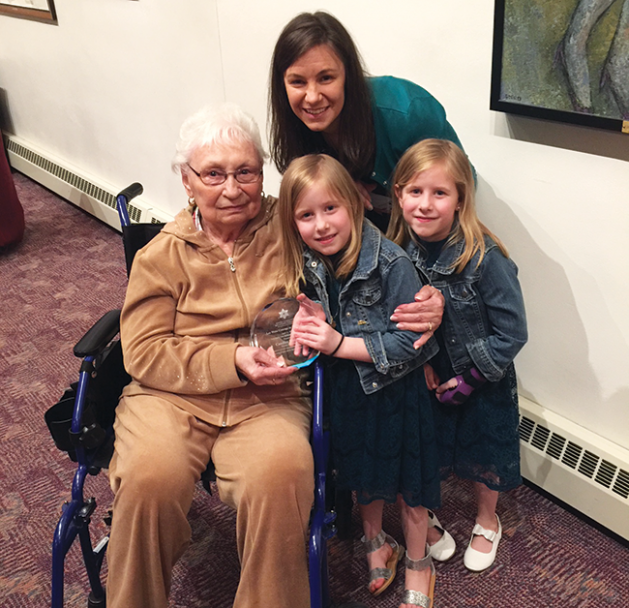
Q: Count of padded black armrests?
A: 1